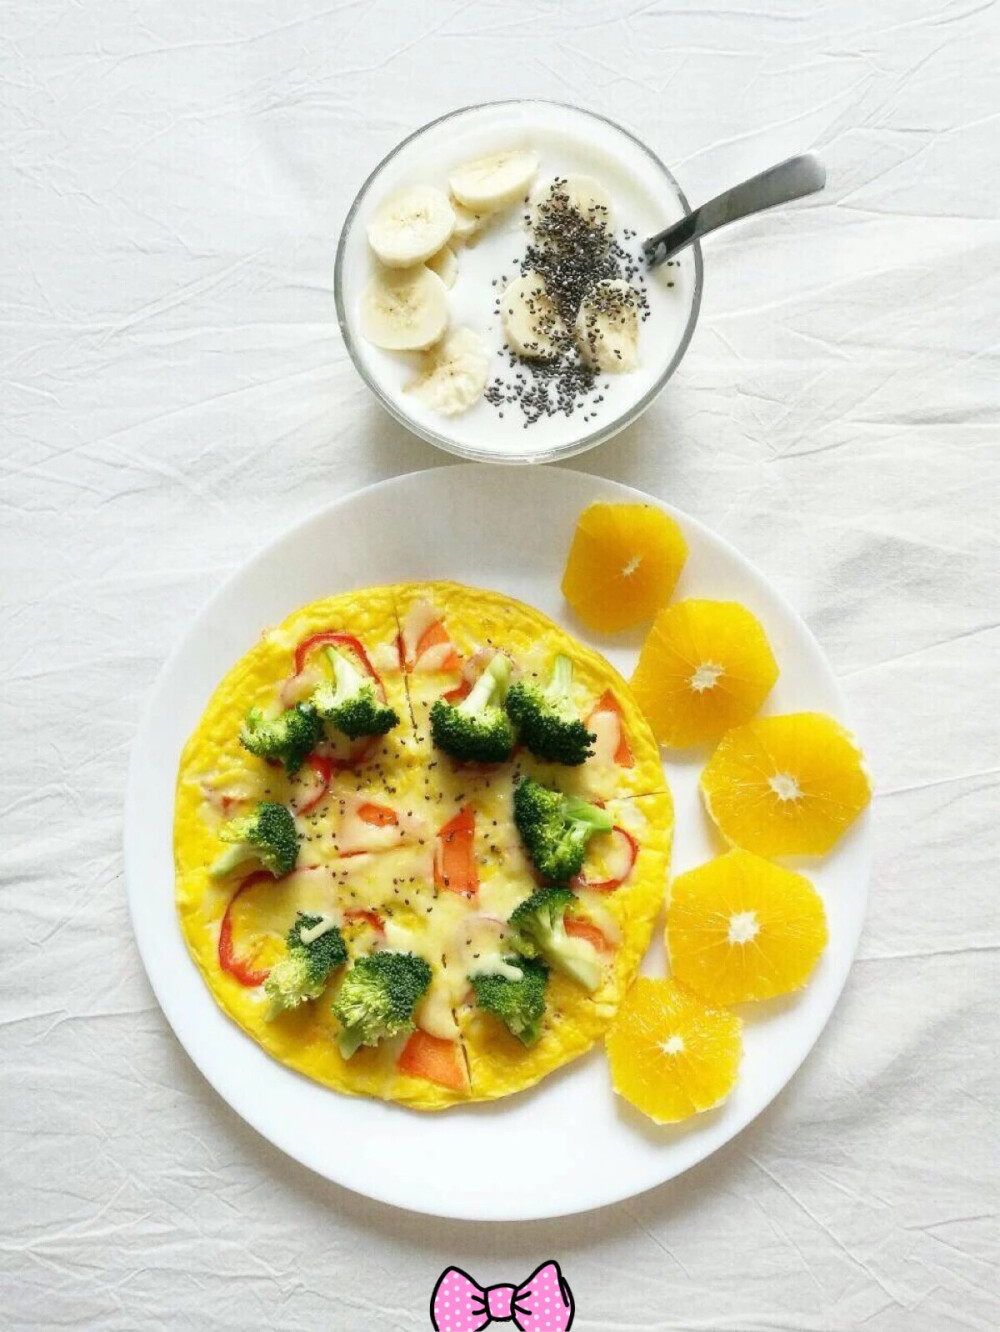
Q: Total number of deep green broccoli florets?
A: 10